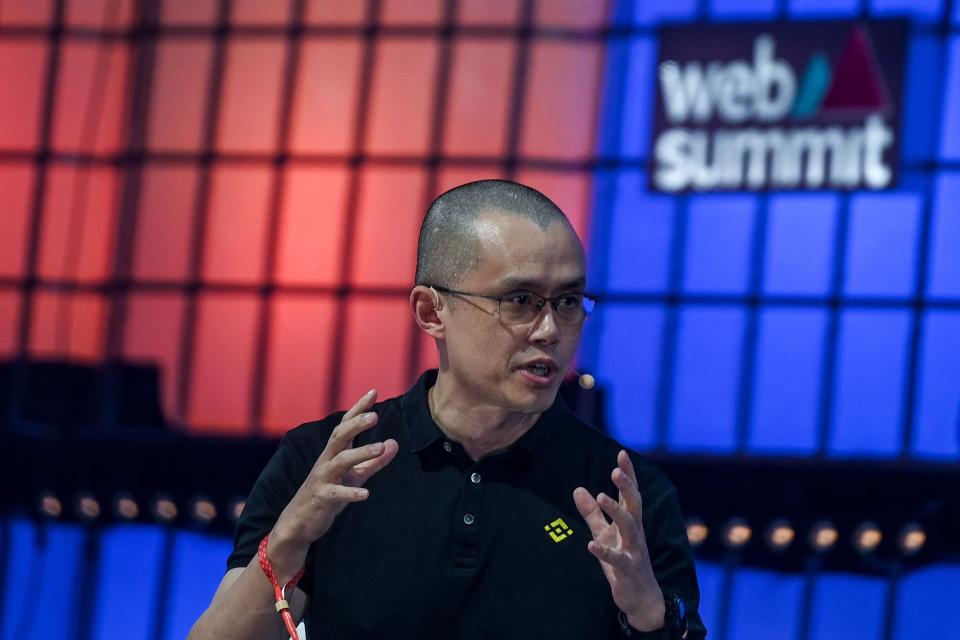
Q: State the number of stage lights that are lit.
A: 12